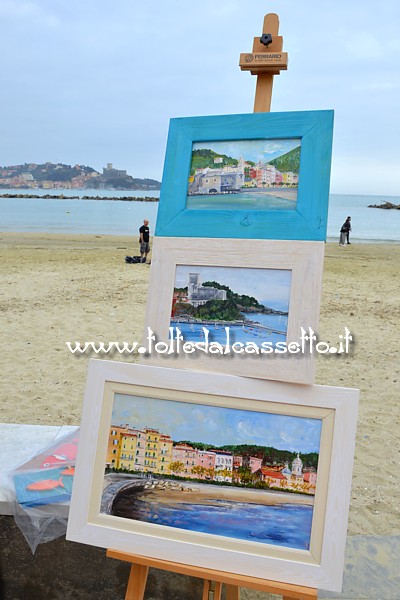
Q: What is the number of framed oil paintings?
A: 3